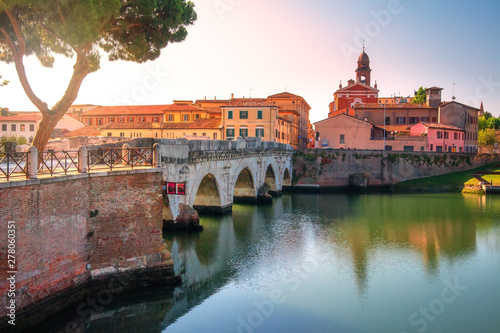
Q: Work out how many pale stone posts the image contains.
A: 4